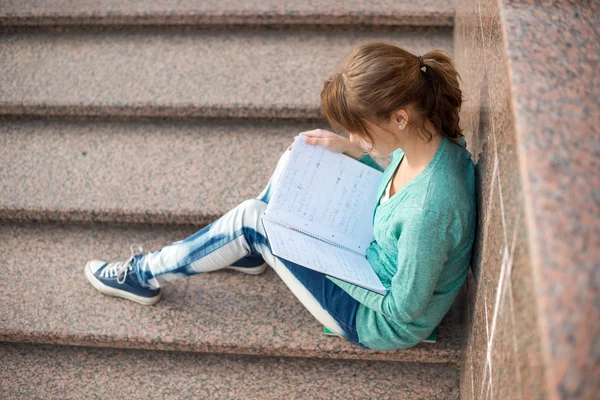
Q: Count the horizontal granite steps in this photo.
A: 5